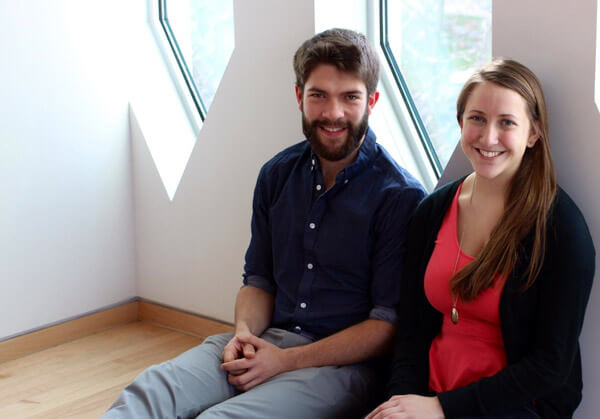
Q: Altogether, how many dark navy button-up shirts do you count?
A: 1